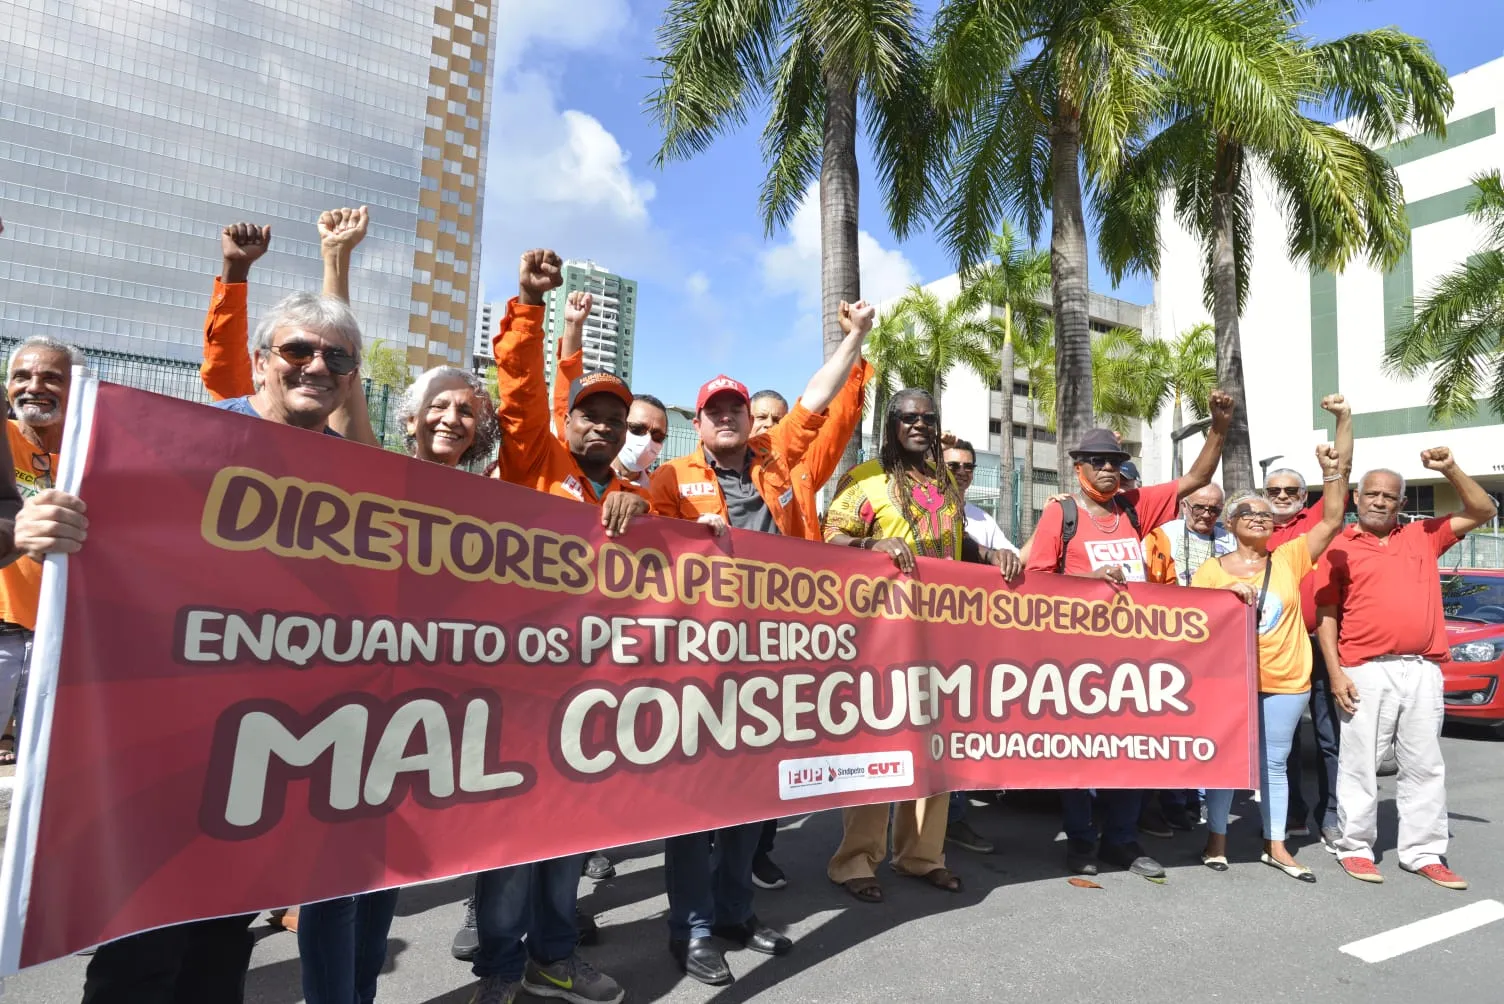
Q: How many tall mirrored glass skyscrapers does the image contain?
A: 1